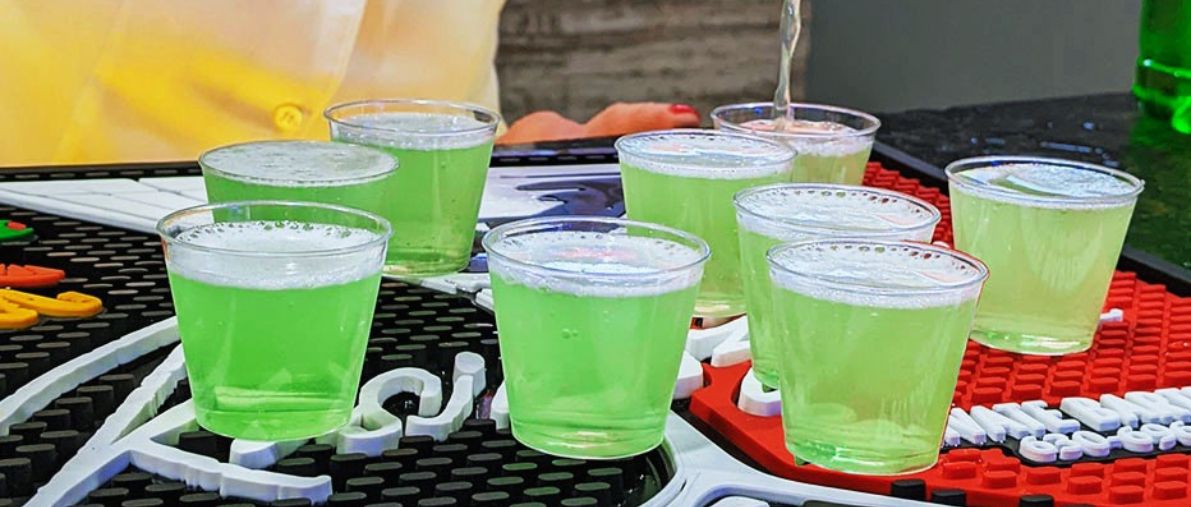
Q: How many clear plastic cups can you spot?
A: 9